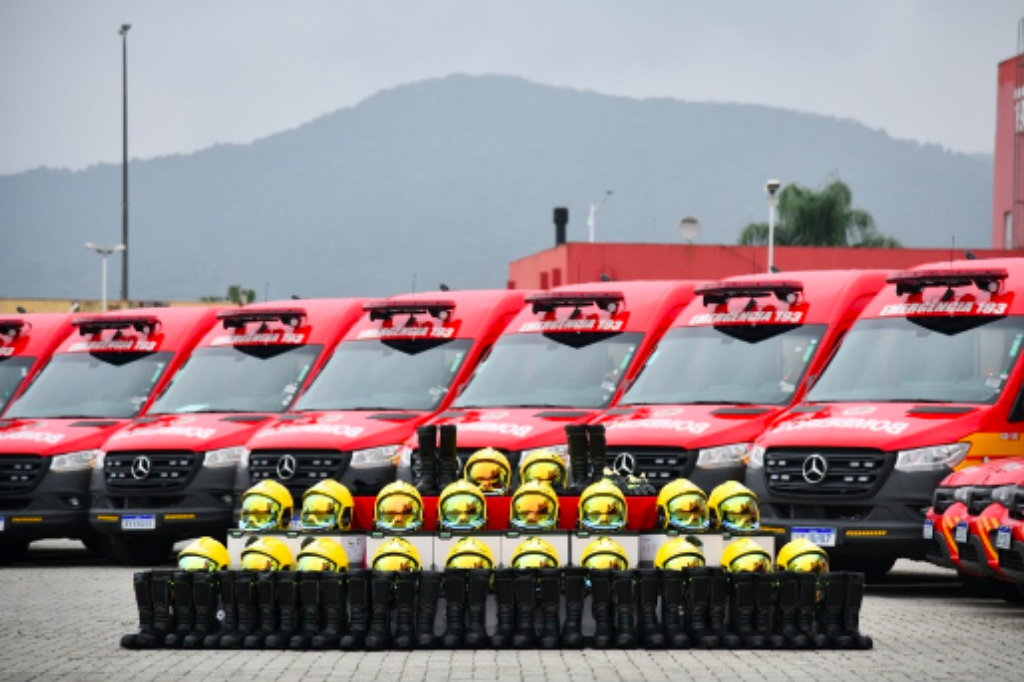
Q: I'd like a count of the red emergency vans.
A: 7